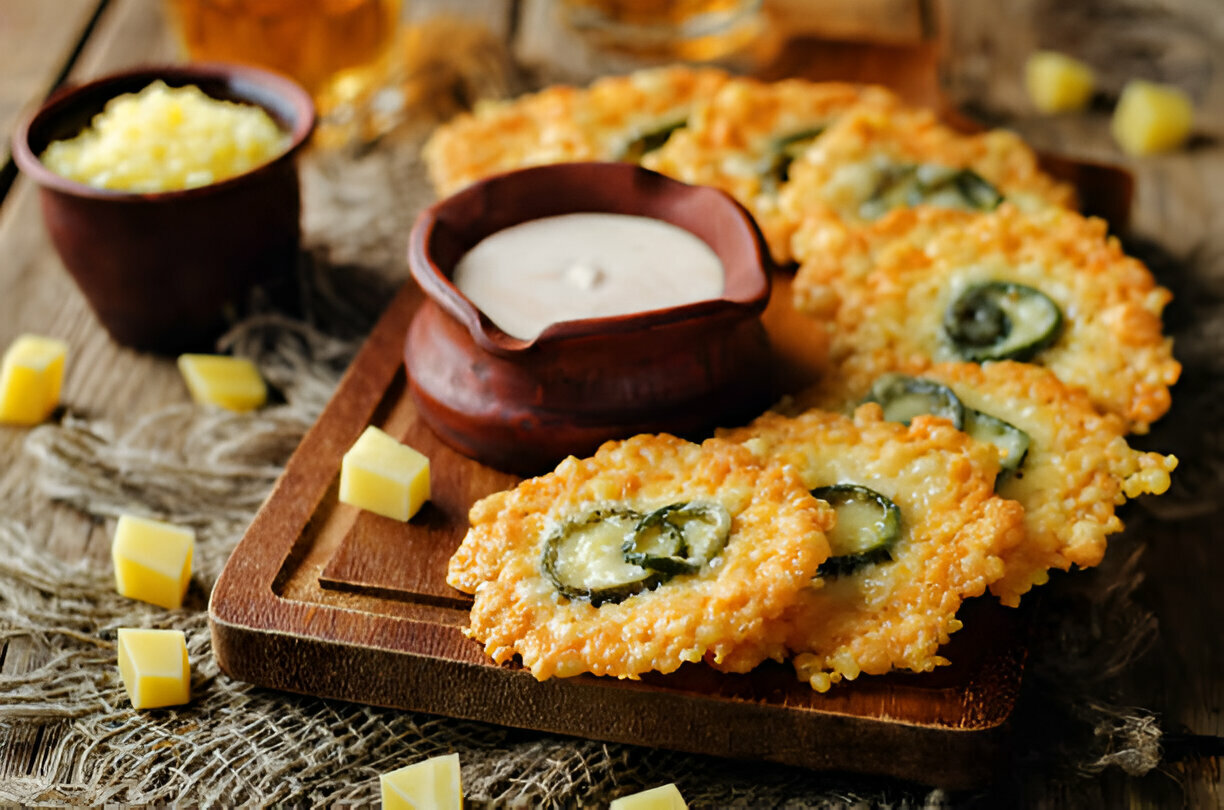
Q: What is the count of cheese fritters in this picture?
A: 7